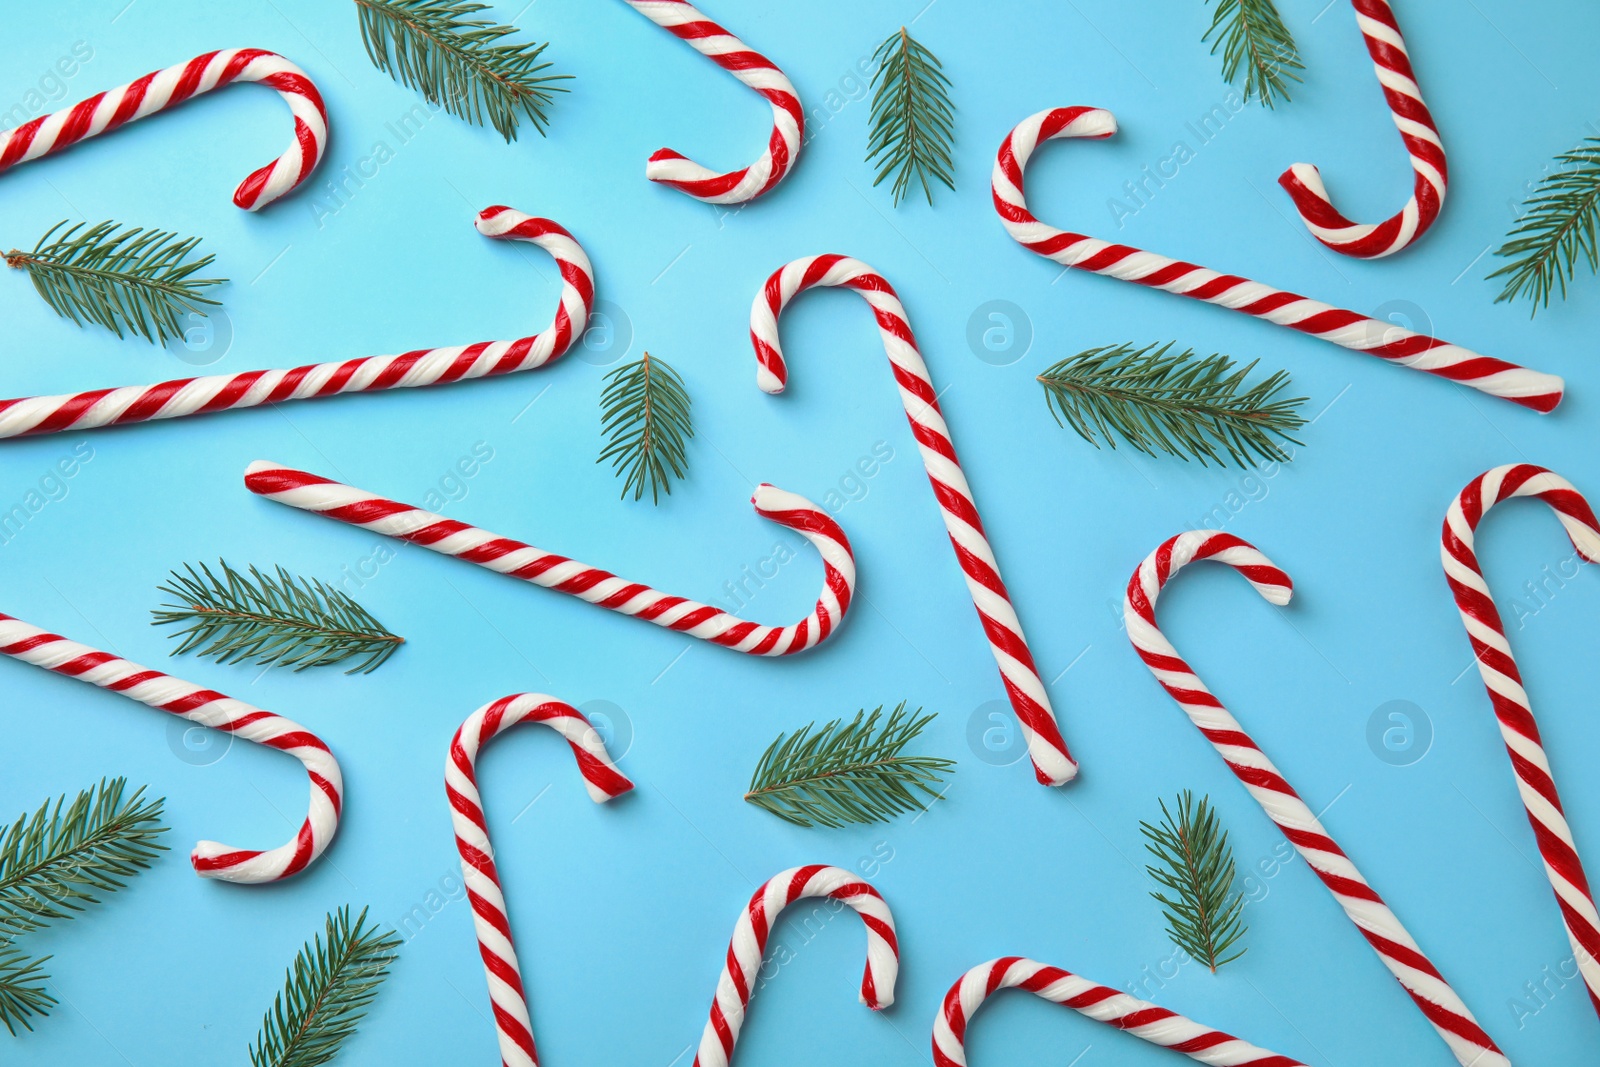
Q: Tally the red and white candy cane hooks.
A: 13